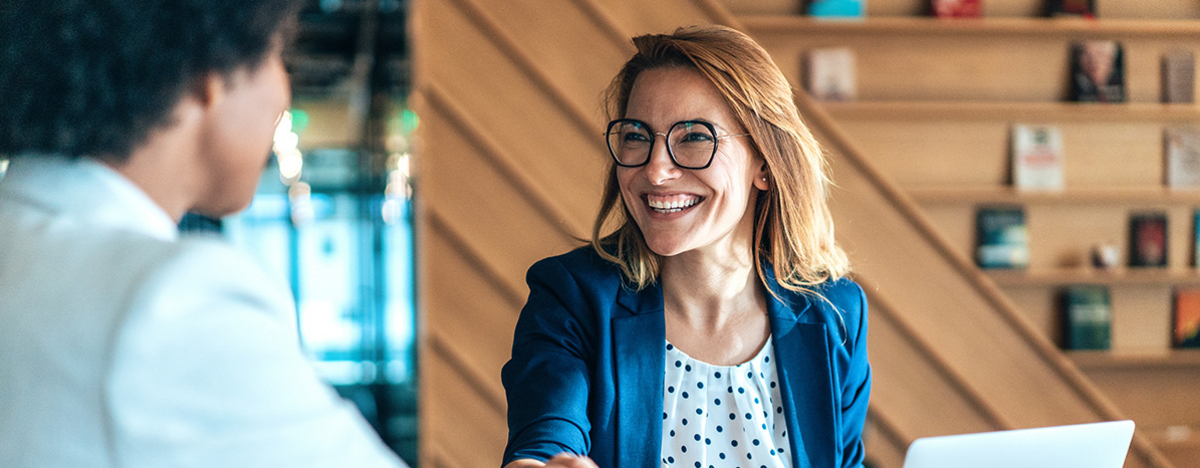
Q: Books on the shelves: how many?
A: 13